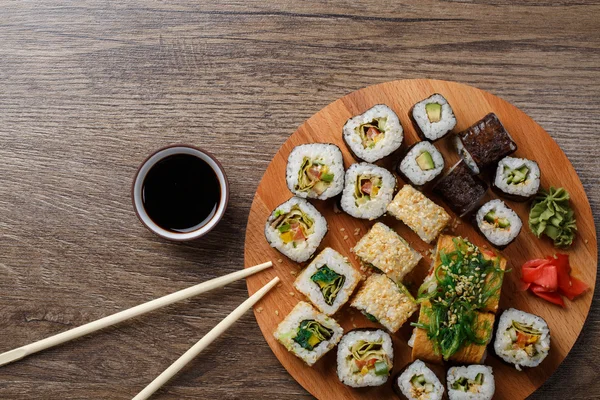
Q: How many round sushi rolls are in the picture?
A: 12